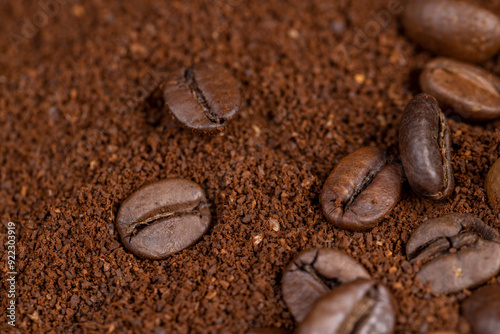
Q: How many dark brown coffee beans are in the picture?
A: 11